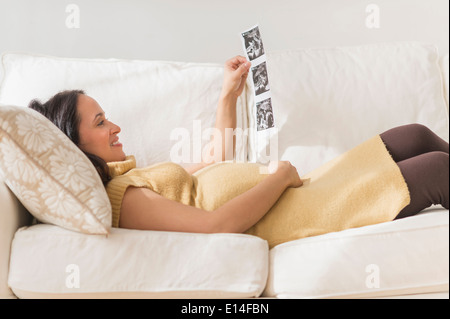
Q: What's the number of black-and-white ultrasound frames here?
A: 3